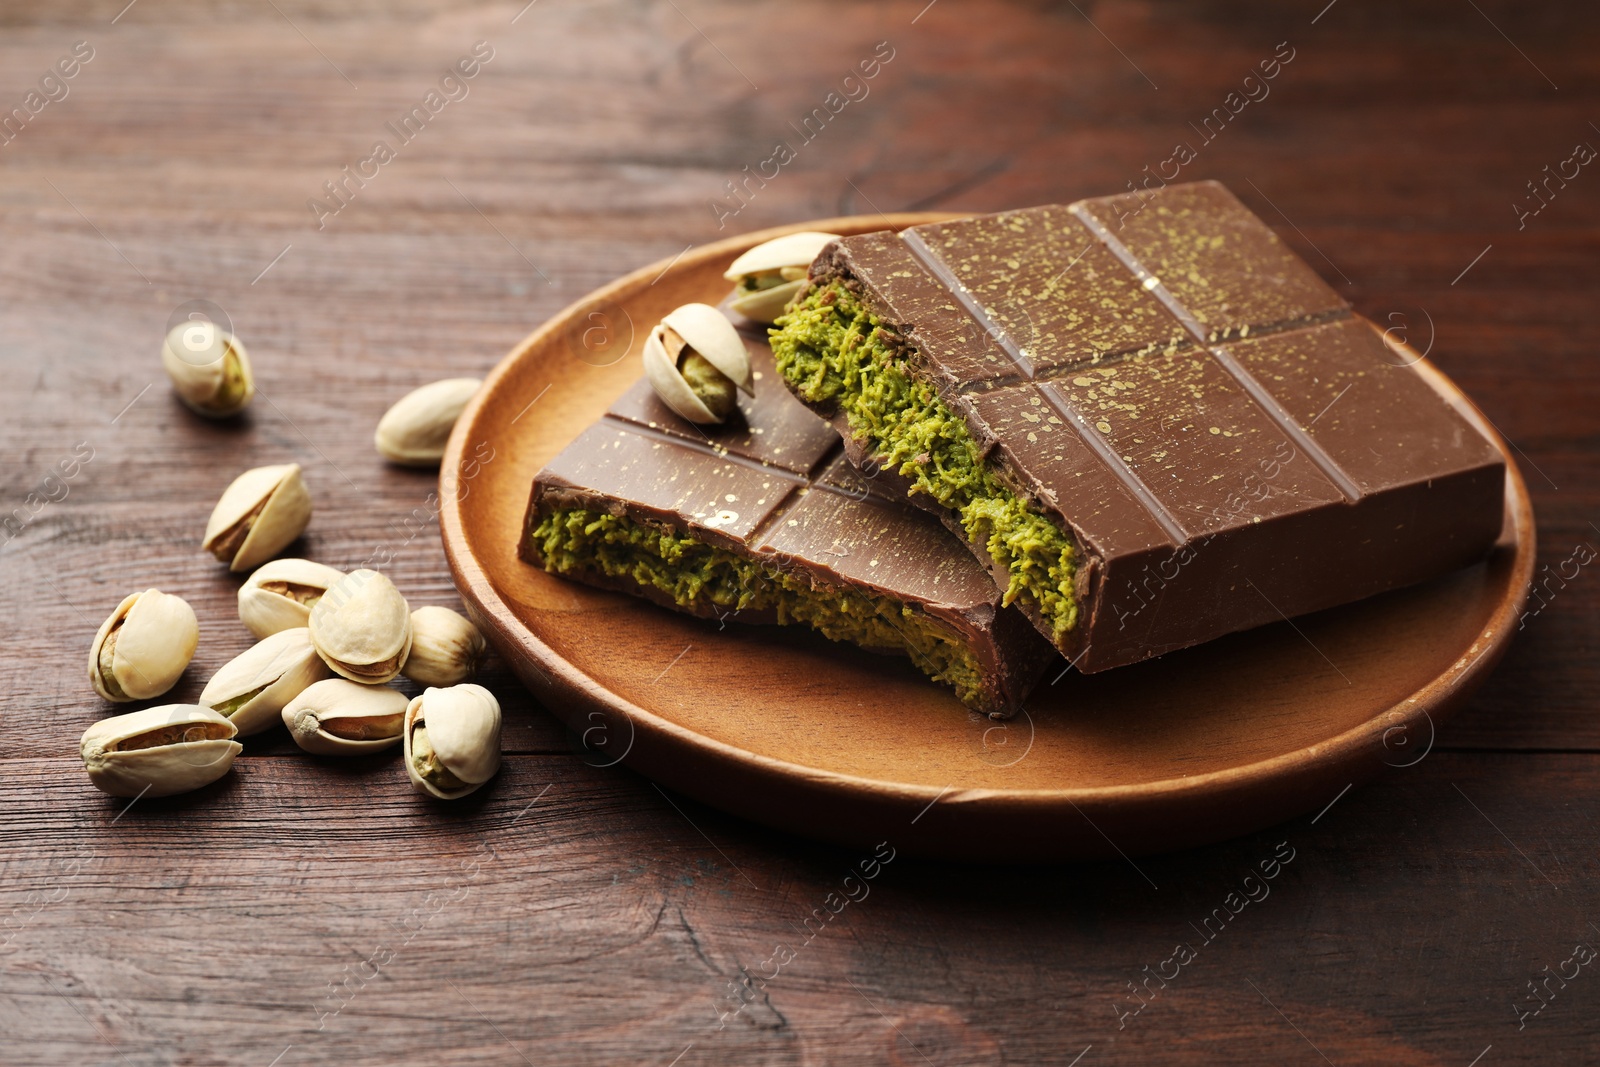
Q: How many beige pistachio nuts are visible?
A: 13